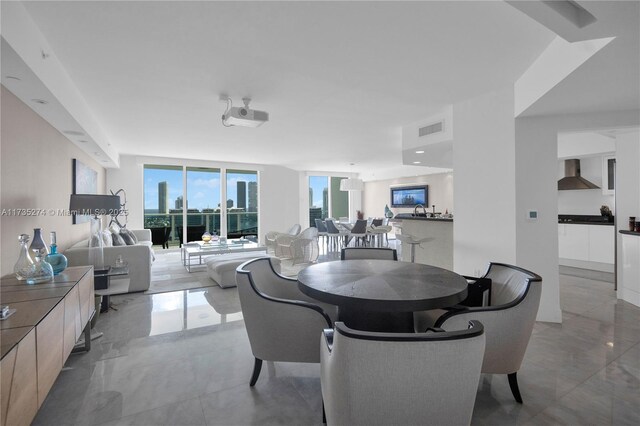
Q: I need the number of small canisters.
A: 2